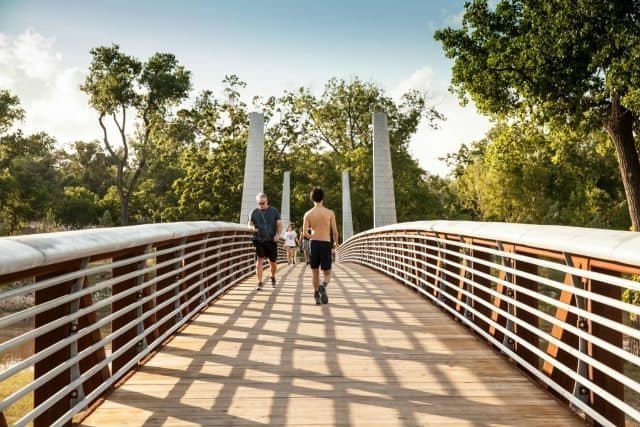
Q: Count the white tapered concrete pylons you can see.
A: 4